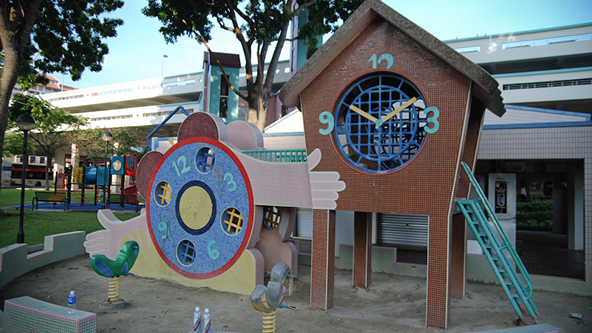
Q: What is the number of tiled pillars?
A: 4